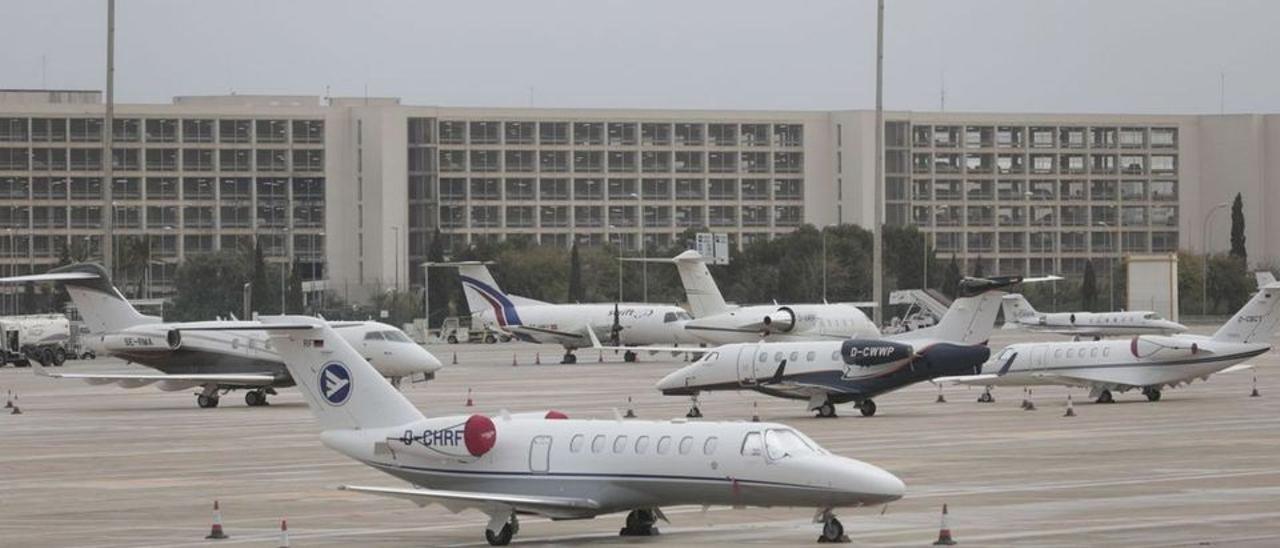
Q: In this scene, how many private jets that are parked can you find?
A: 6